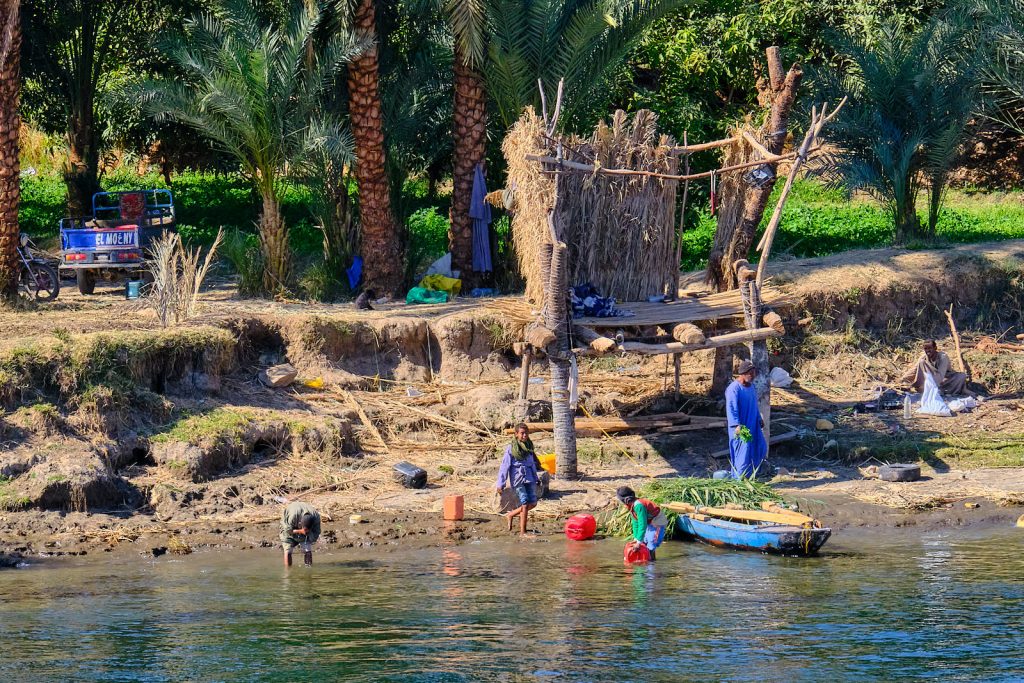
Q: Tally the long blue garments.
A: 2